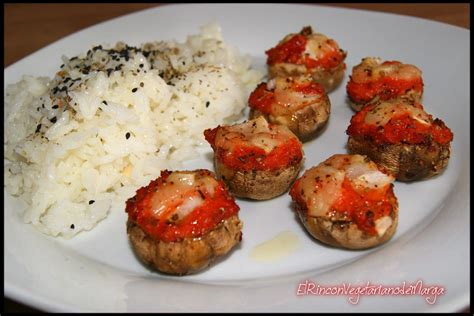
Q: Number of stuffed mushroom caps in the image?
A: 7